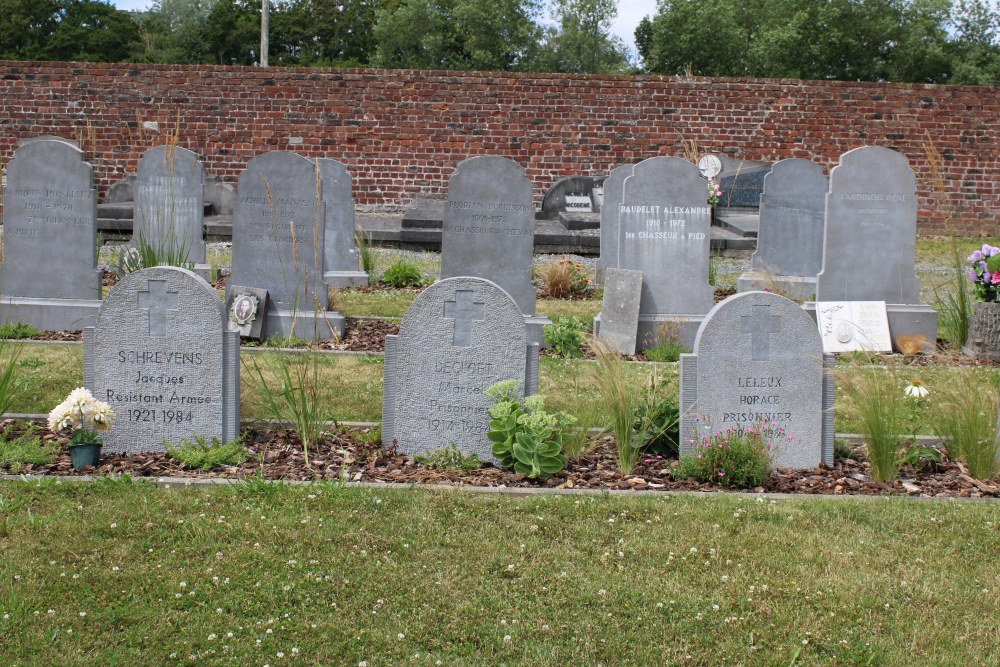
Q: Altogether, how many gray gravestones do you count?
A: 12